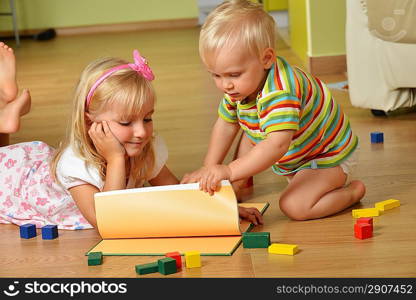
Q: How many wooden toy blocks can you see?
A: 14